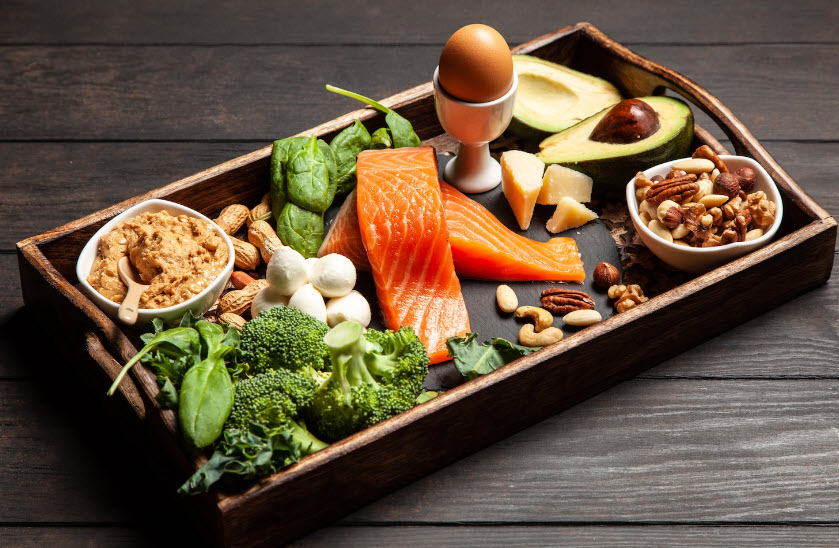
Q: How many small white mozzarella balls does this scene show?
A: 6